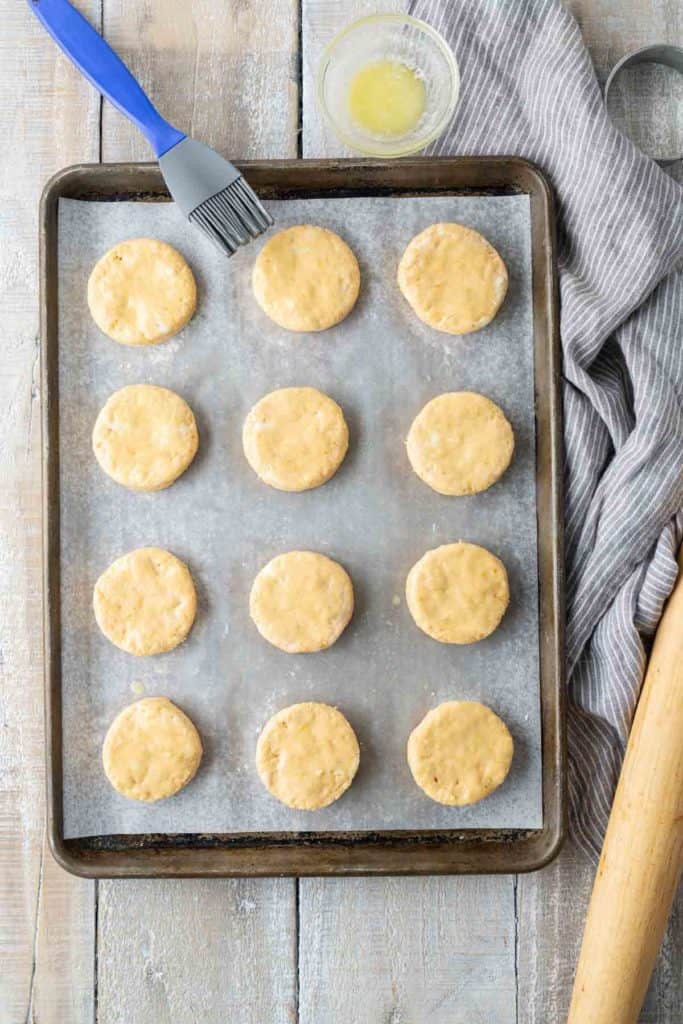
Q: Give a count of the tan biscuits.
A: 12